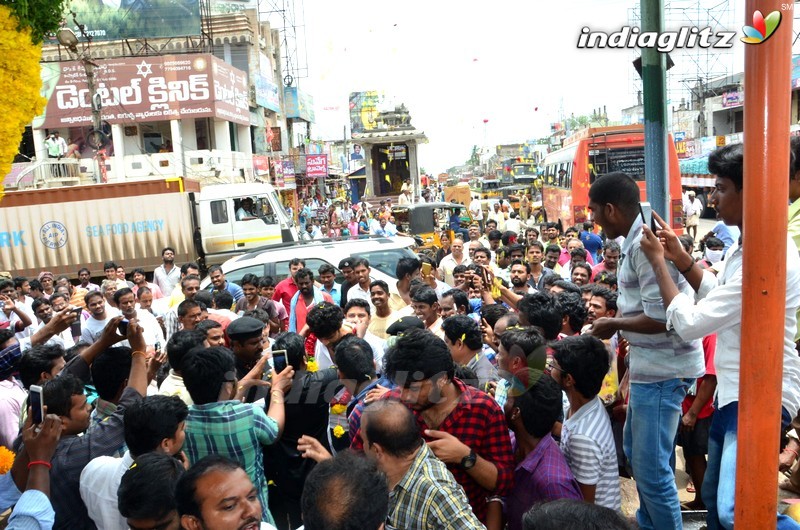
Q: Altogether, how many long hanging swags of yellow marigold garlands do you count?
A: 1